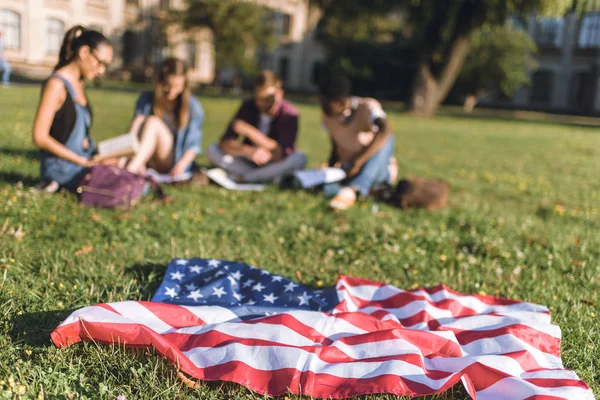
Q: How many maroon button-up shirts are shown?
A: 1